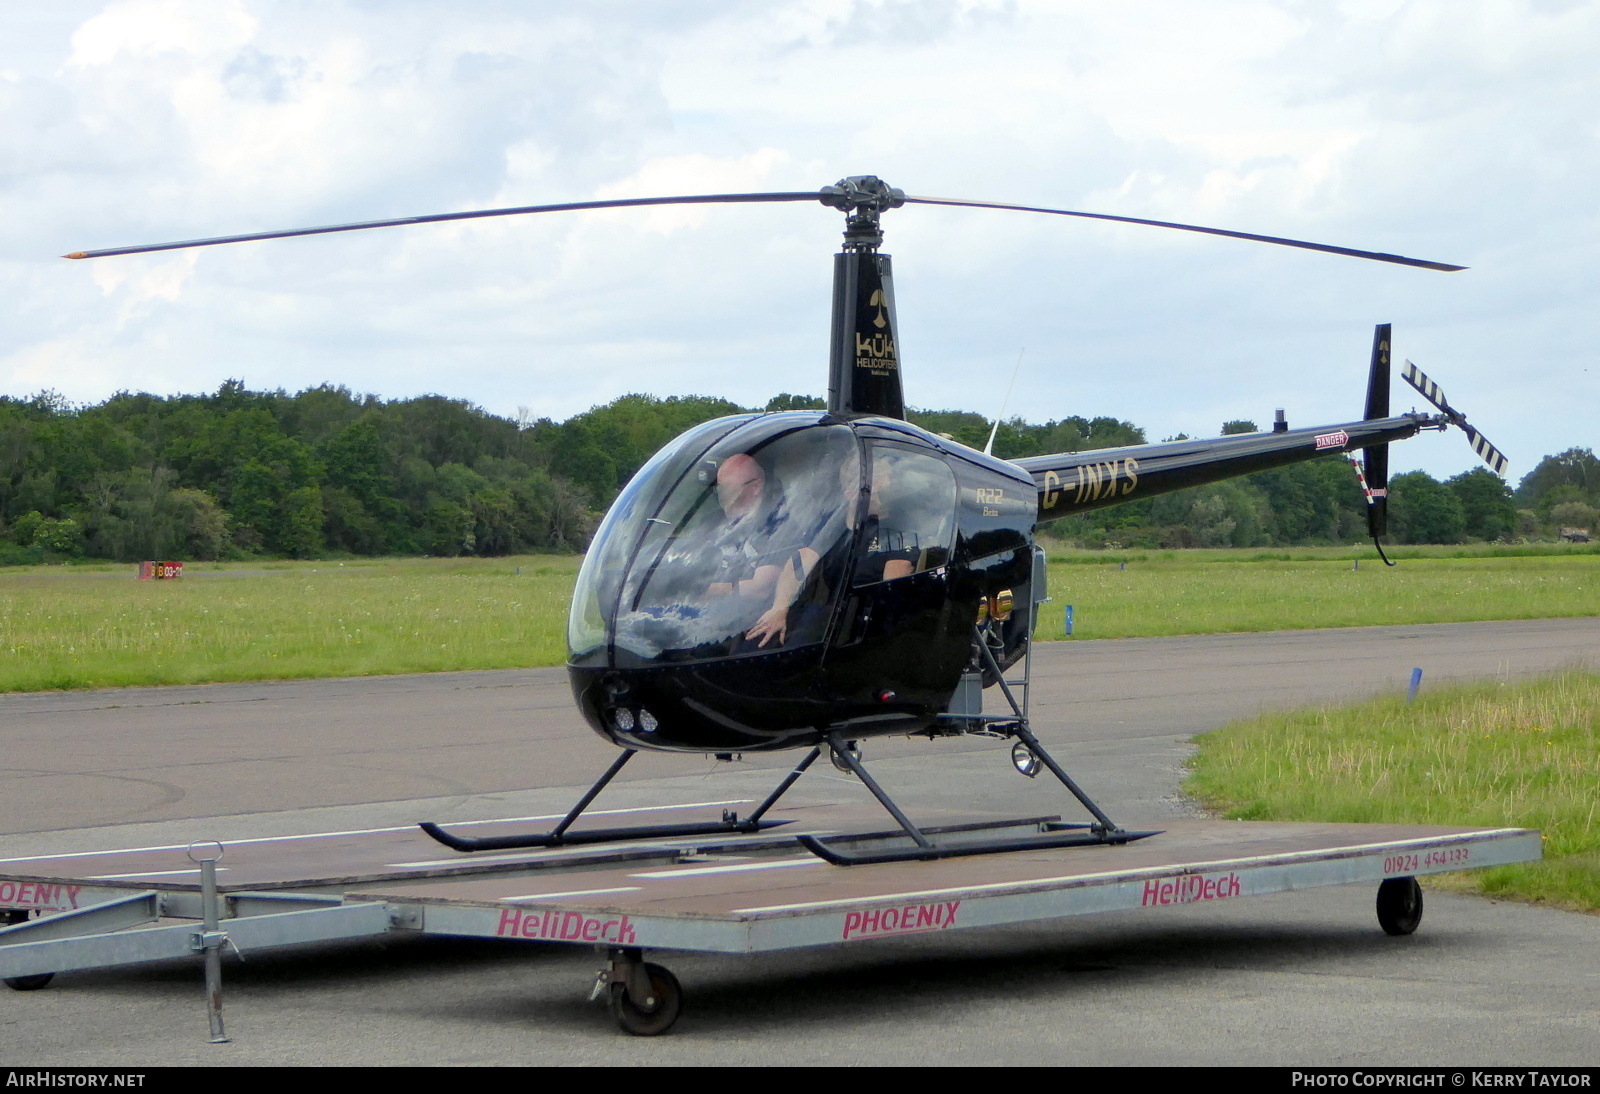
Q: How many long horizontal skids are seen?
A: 2